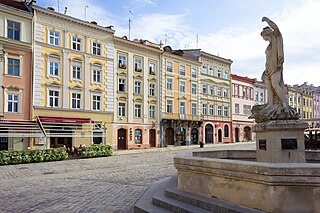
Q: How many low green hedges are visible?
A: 2